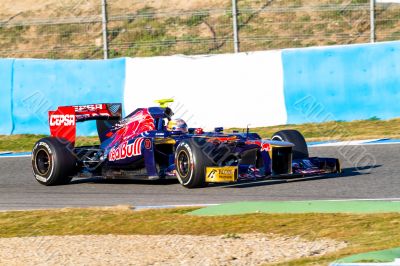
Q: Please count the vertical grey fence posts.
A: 3